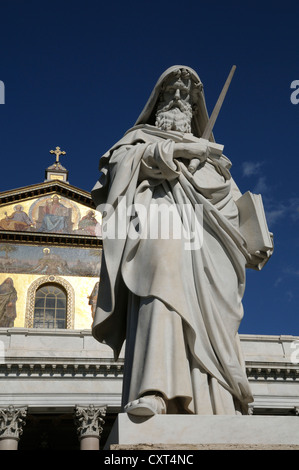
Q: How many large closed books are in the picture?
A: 1